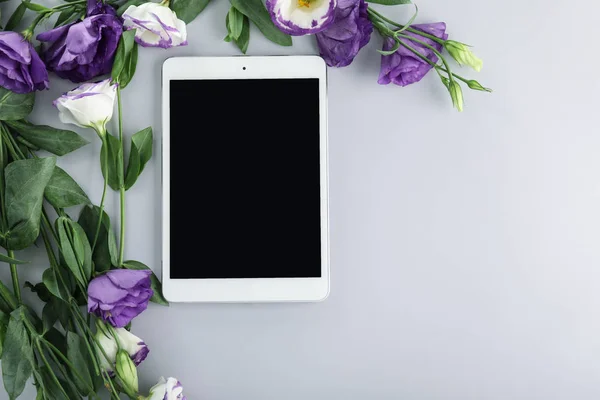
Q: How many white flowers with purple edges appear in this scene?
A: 5